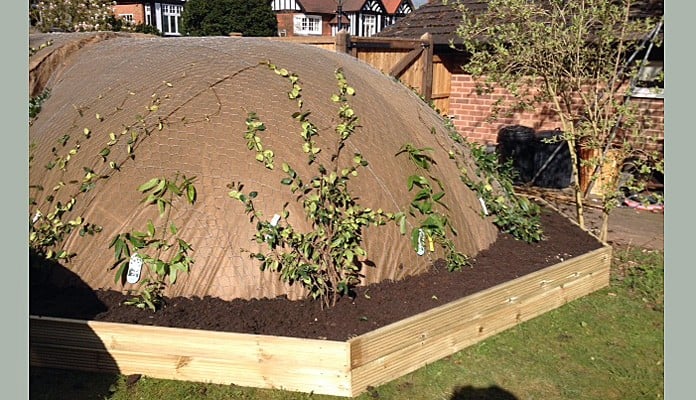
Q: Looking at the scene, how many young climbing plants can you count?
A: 5